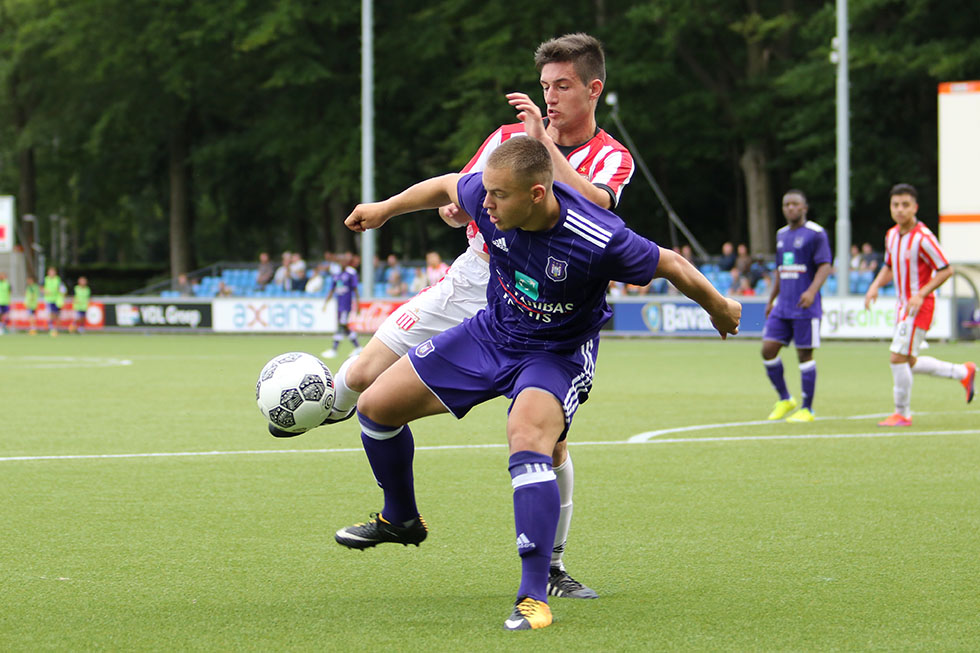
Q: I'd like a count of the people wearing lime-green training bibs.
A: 4